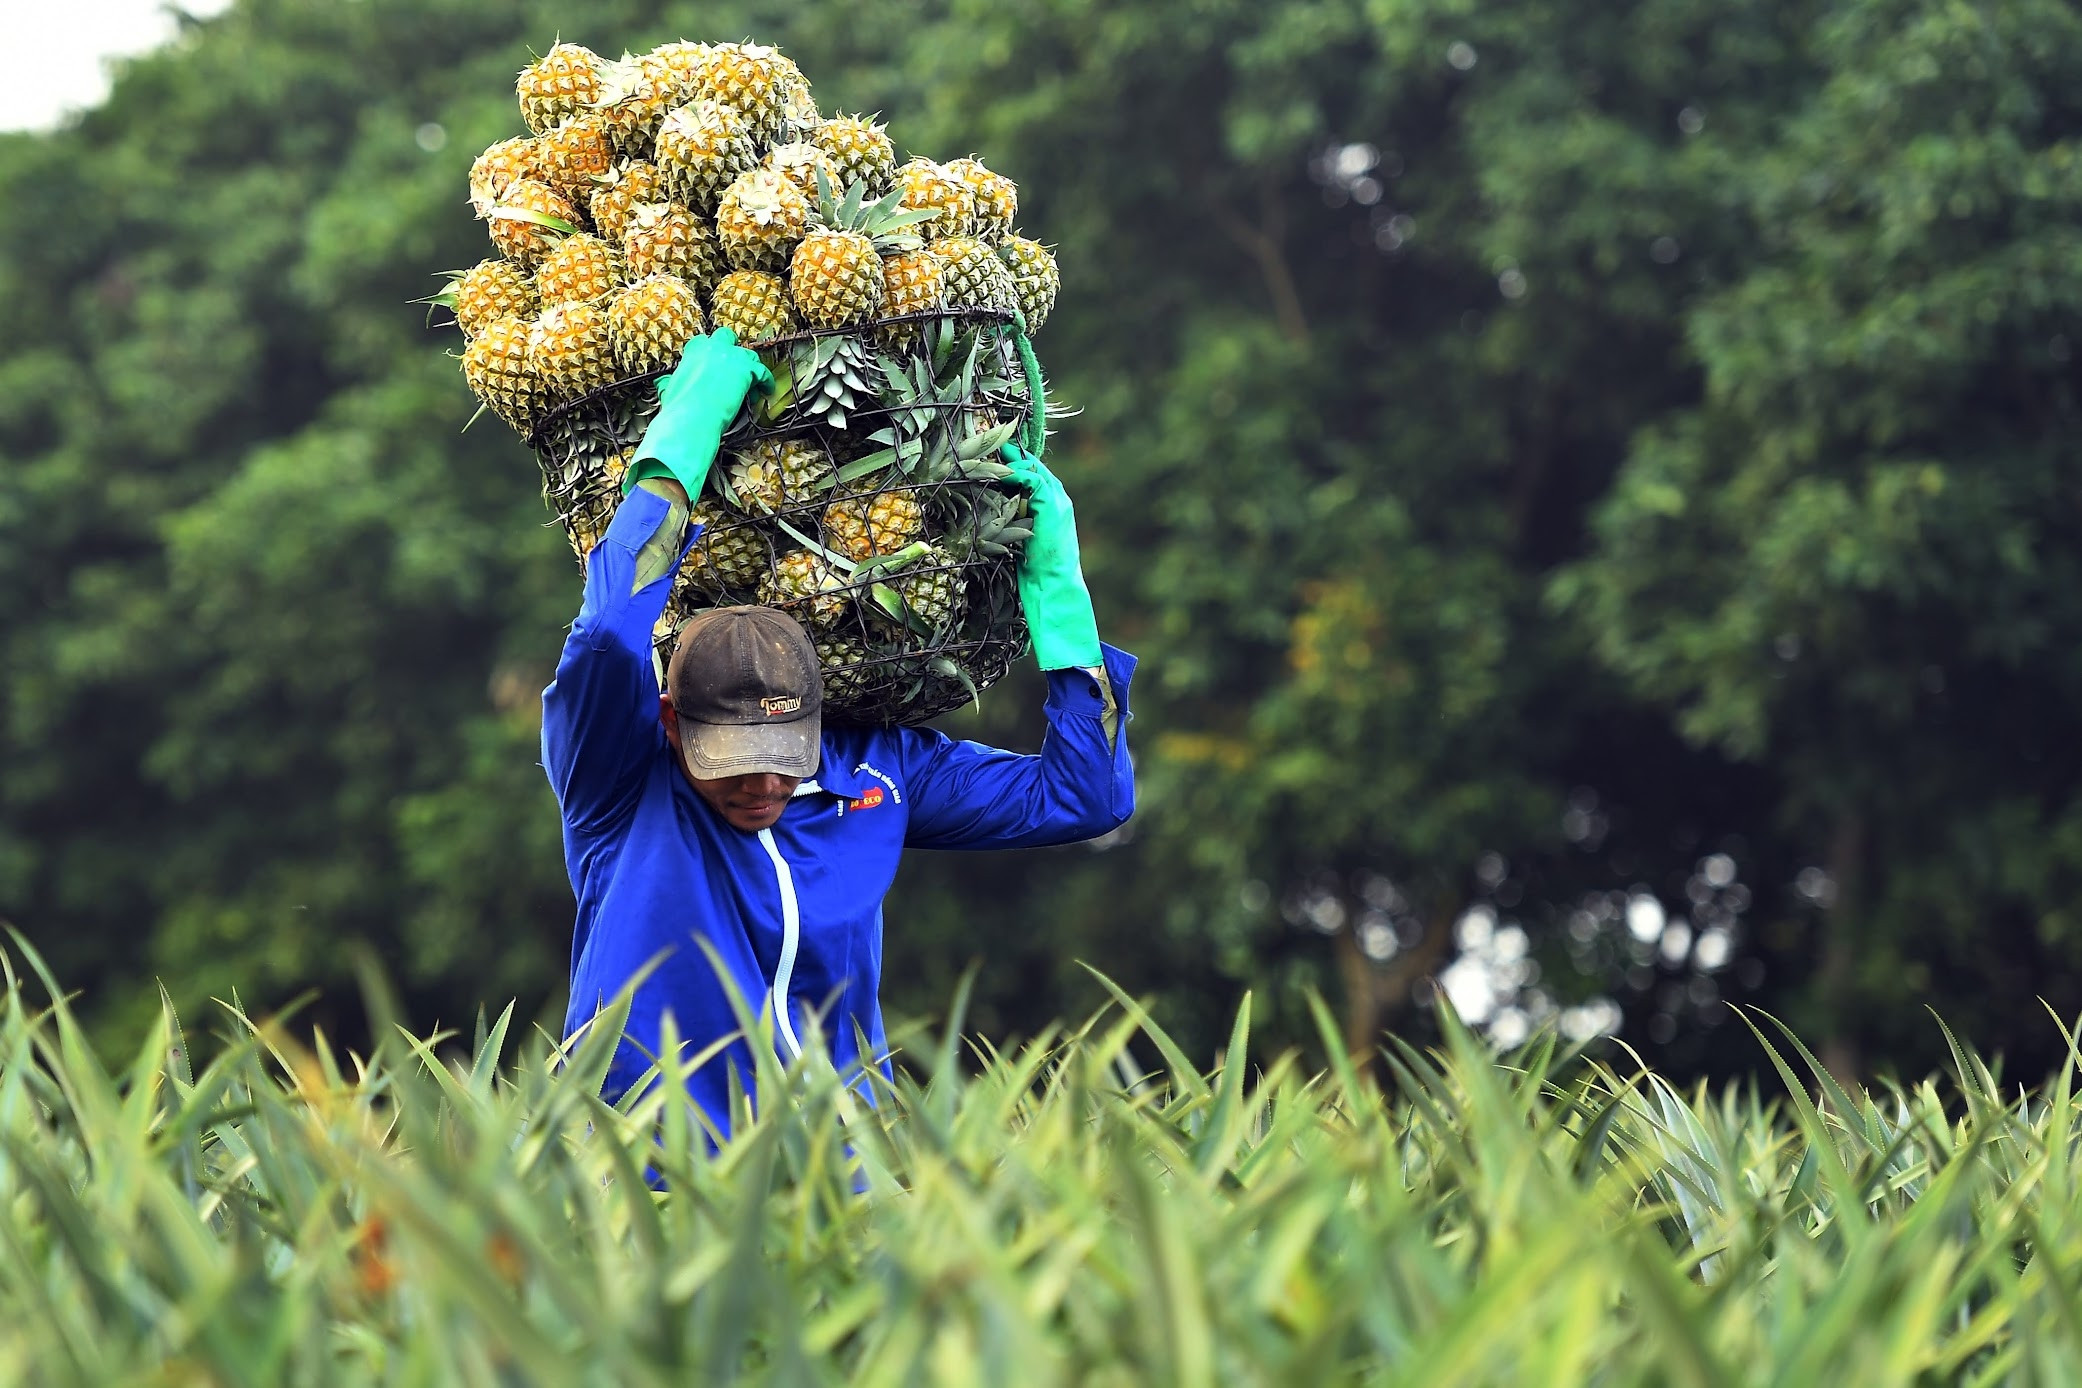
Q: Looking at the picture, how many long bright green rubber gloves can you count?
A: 2